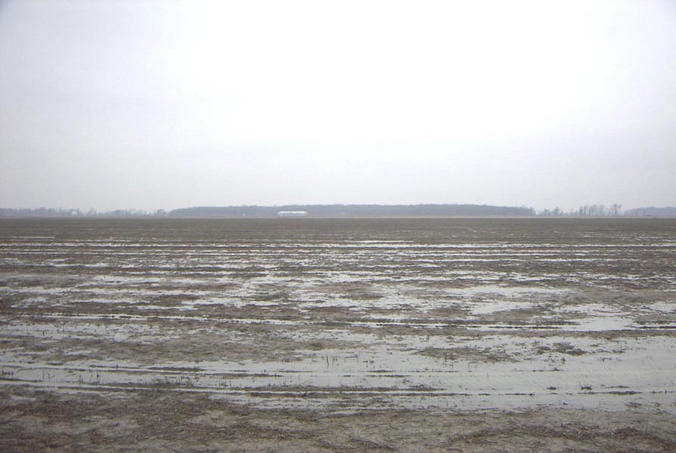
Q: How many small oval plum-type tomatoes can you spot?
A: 0